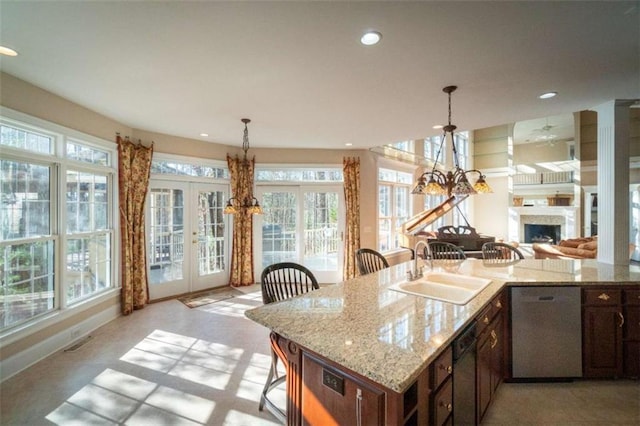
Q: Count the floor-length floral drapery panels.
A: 3